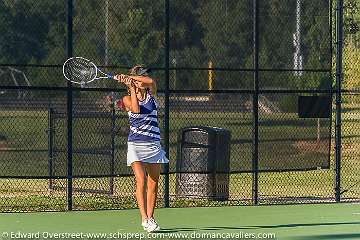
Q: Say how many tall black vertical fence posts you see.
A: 4